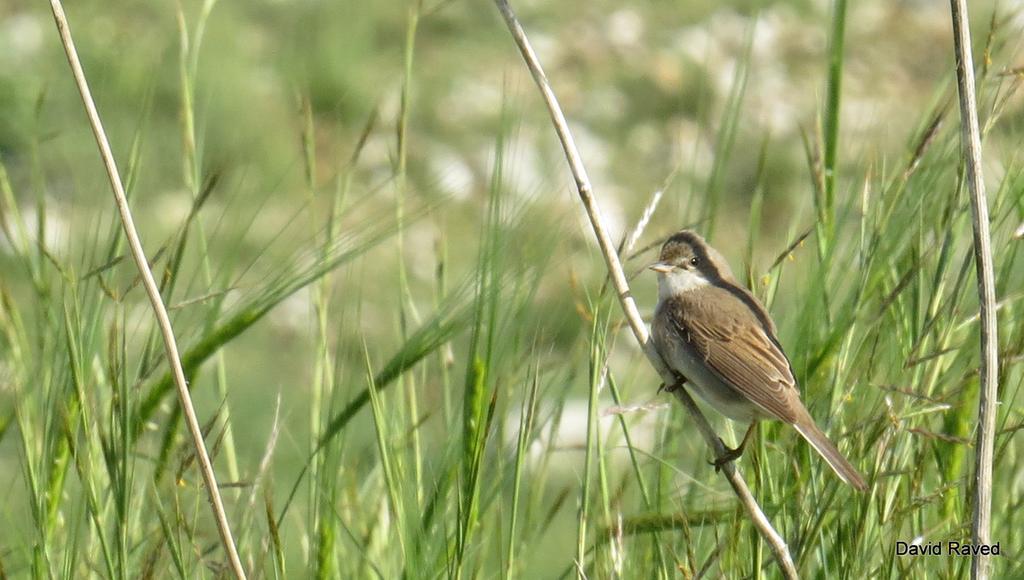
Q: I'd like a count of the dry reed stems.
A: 3